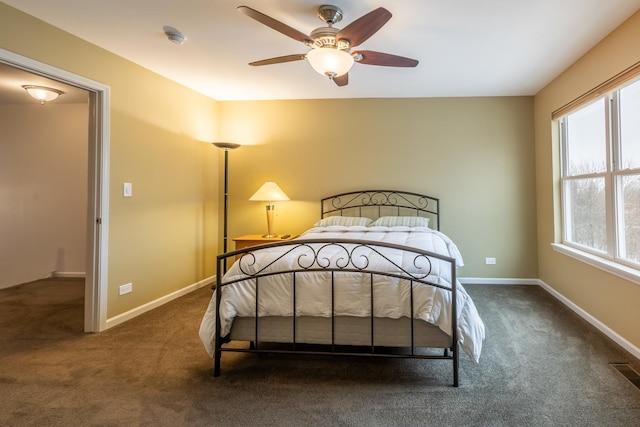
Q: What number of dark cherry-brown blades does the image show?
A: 5